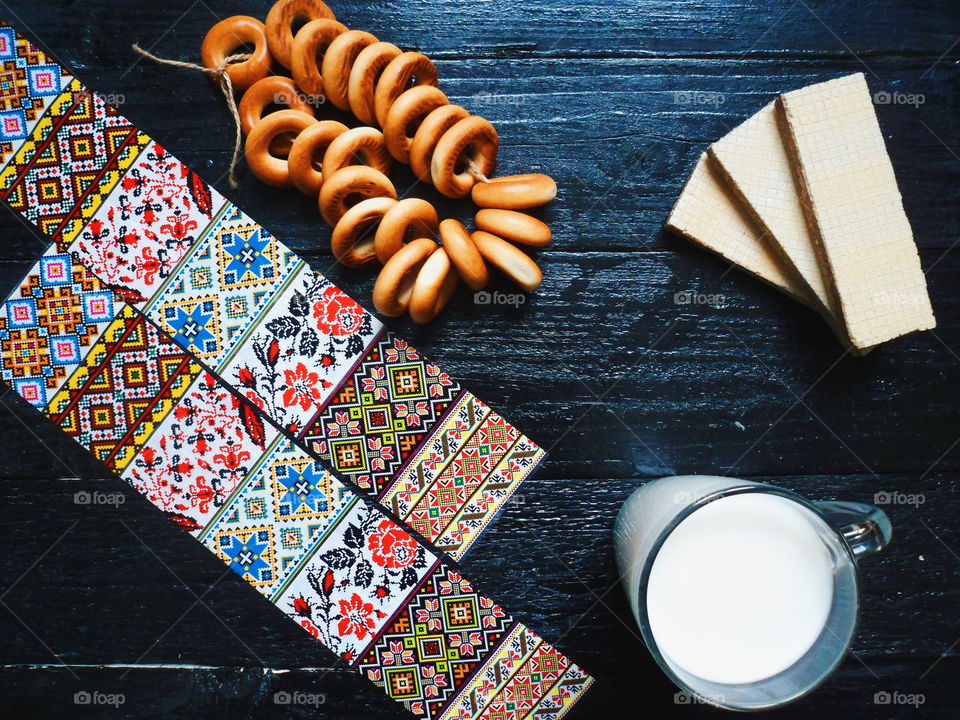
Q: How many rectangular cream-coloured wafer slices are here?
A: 3